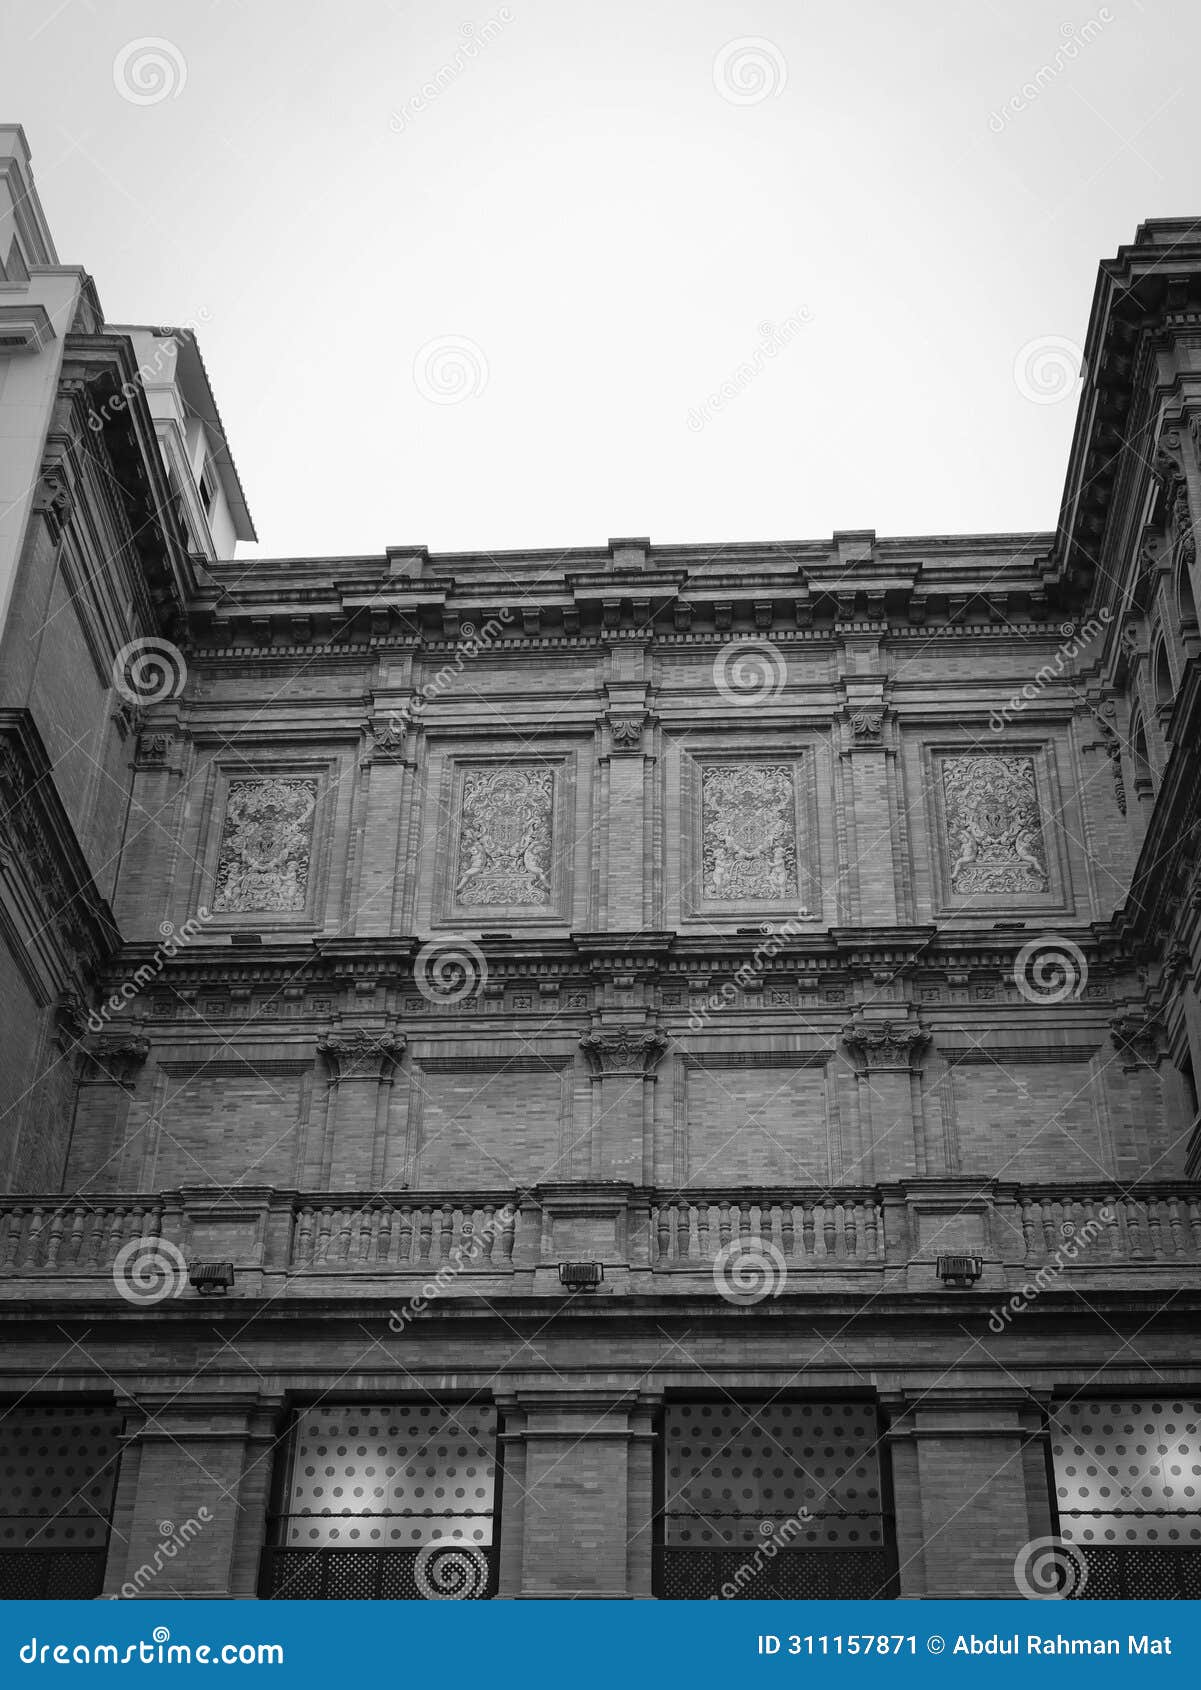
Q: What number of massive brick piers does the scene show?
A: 3